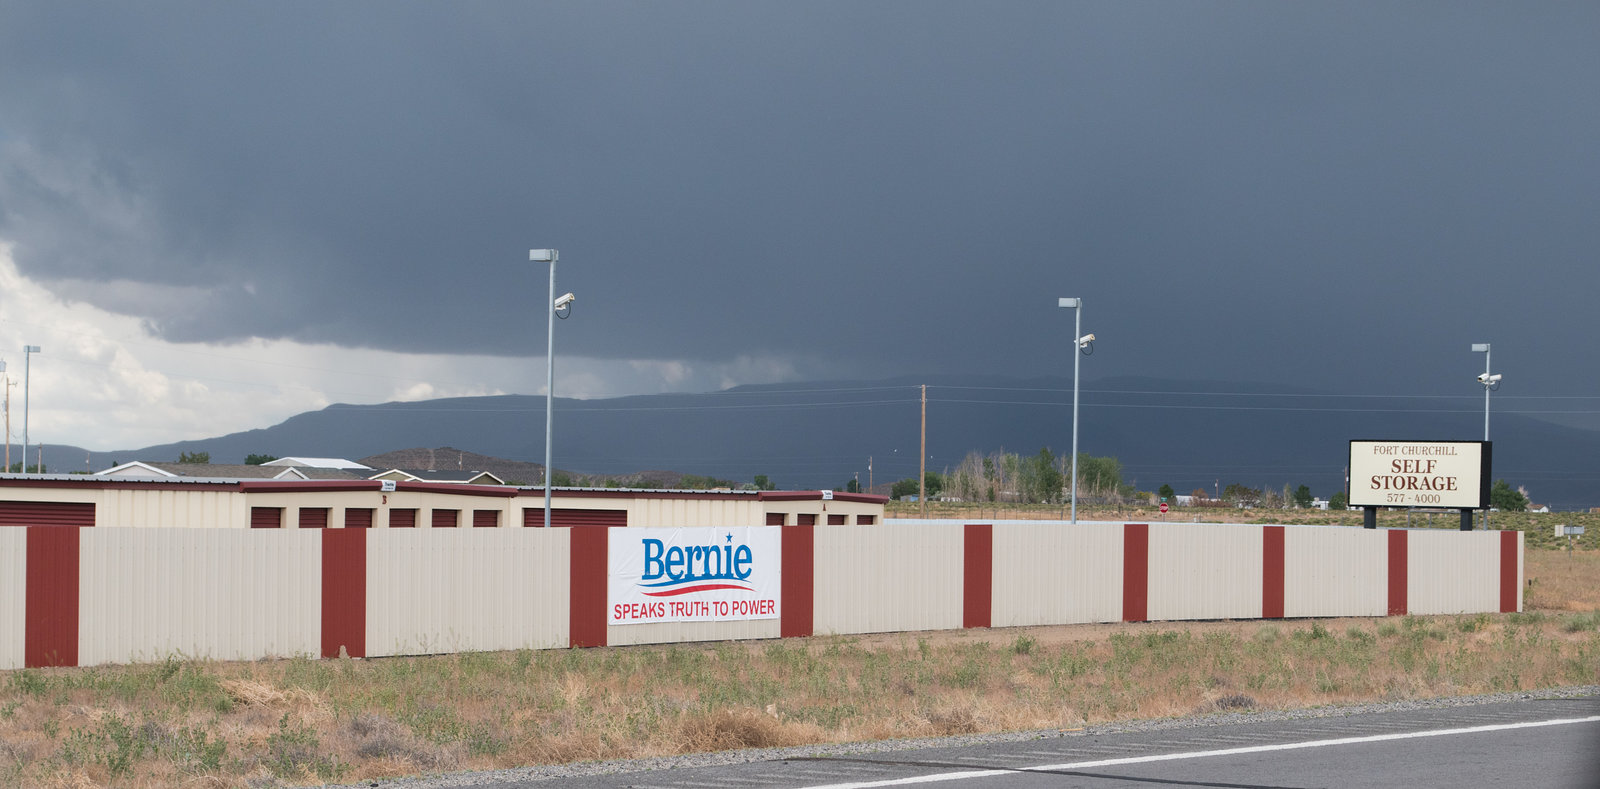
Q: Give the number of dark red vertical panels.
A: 9